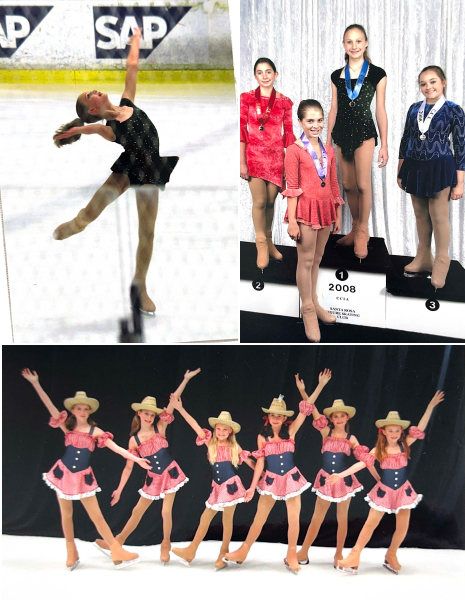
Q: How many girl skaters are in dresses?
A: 11